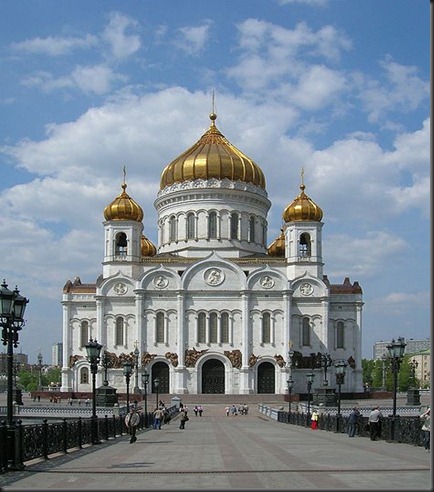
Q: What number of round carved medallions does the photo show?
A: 5